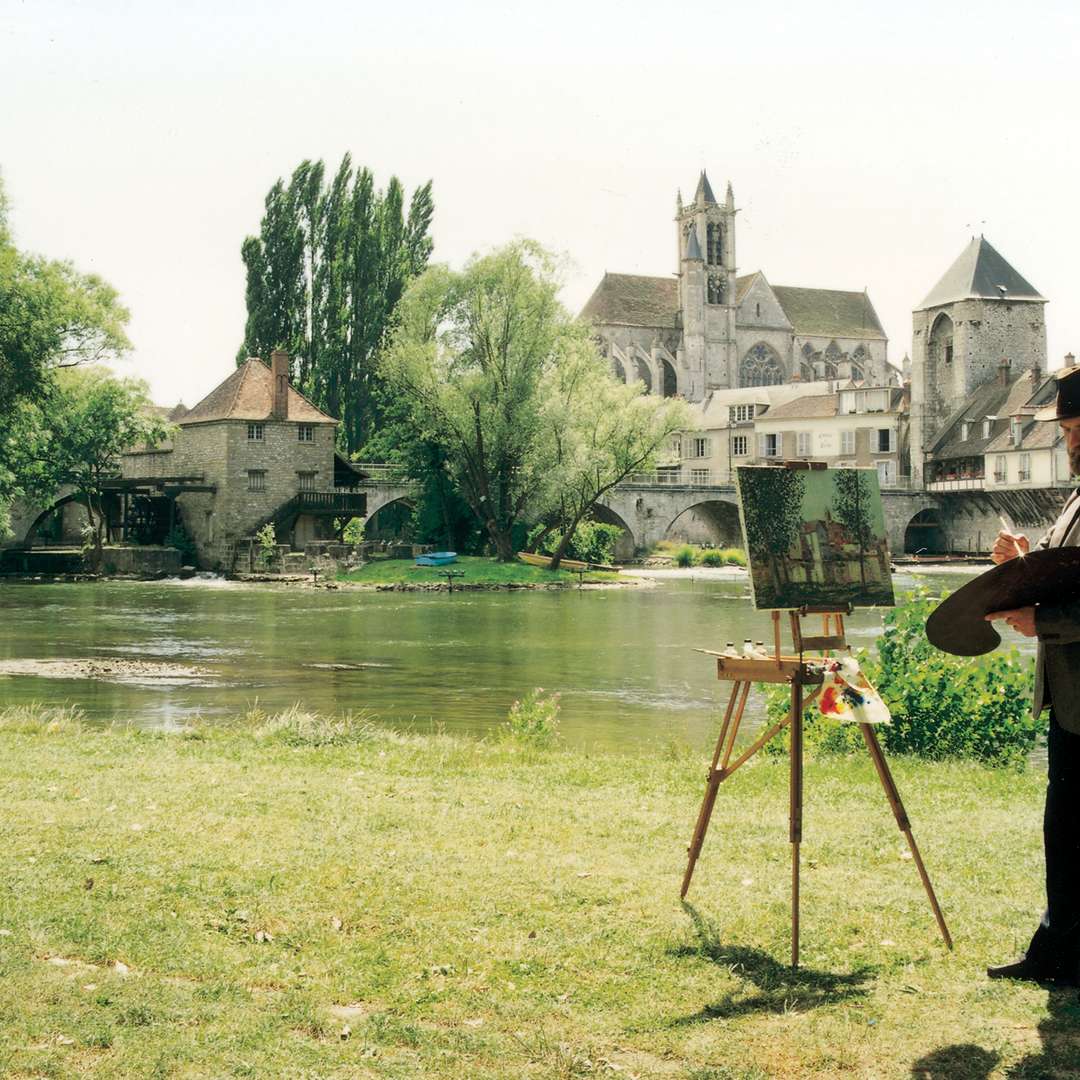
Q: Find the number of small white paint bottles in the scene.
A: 3